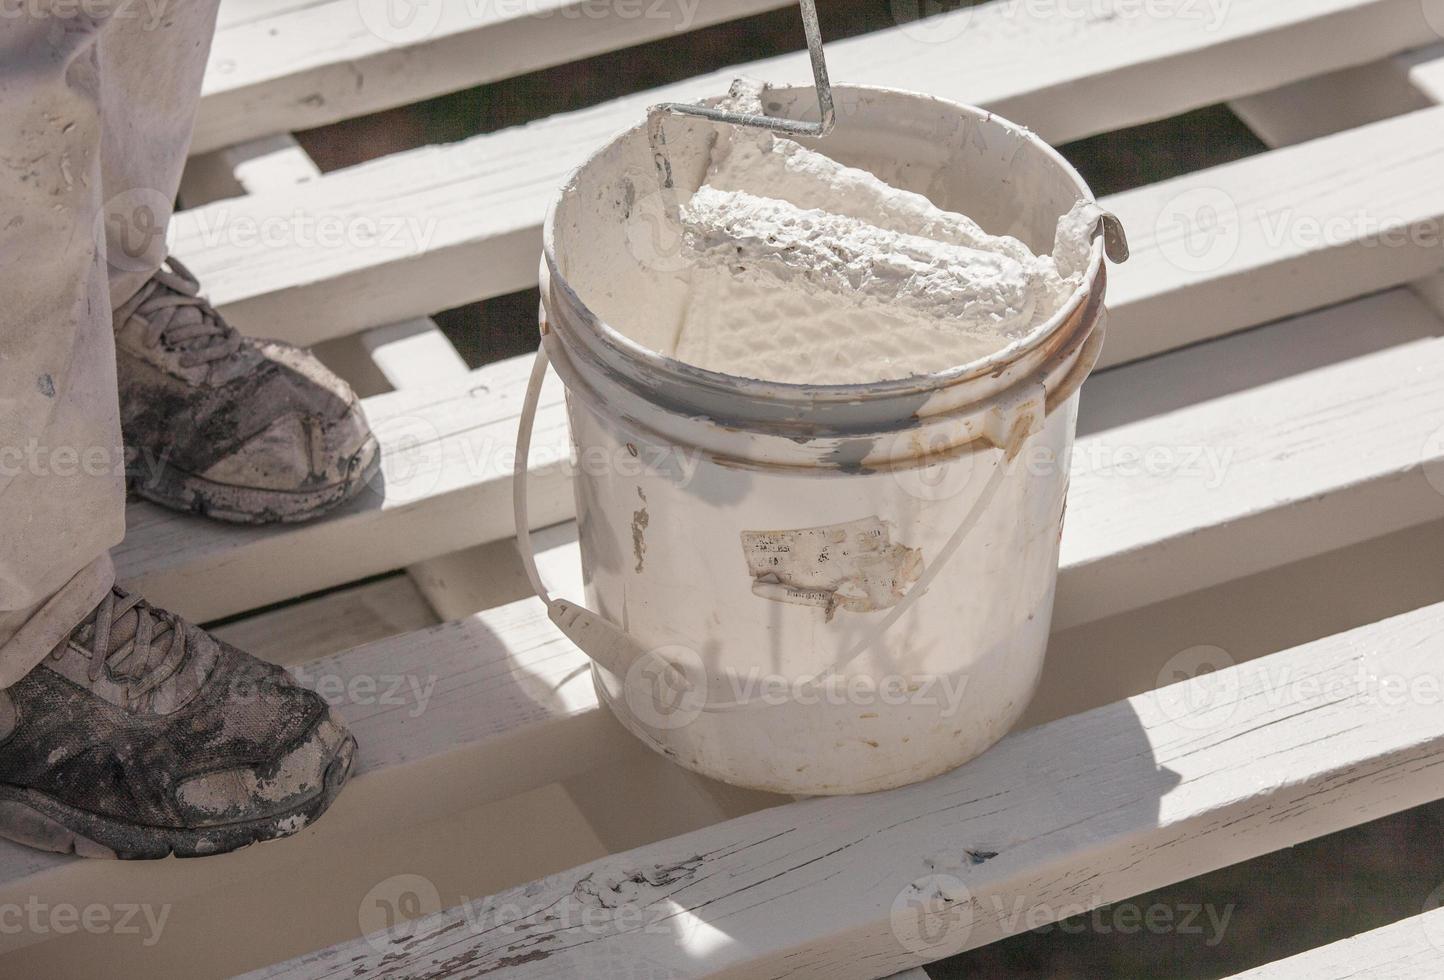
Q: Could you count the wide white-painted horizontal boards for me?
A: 6